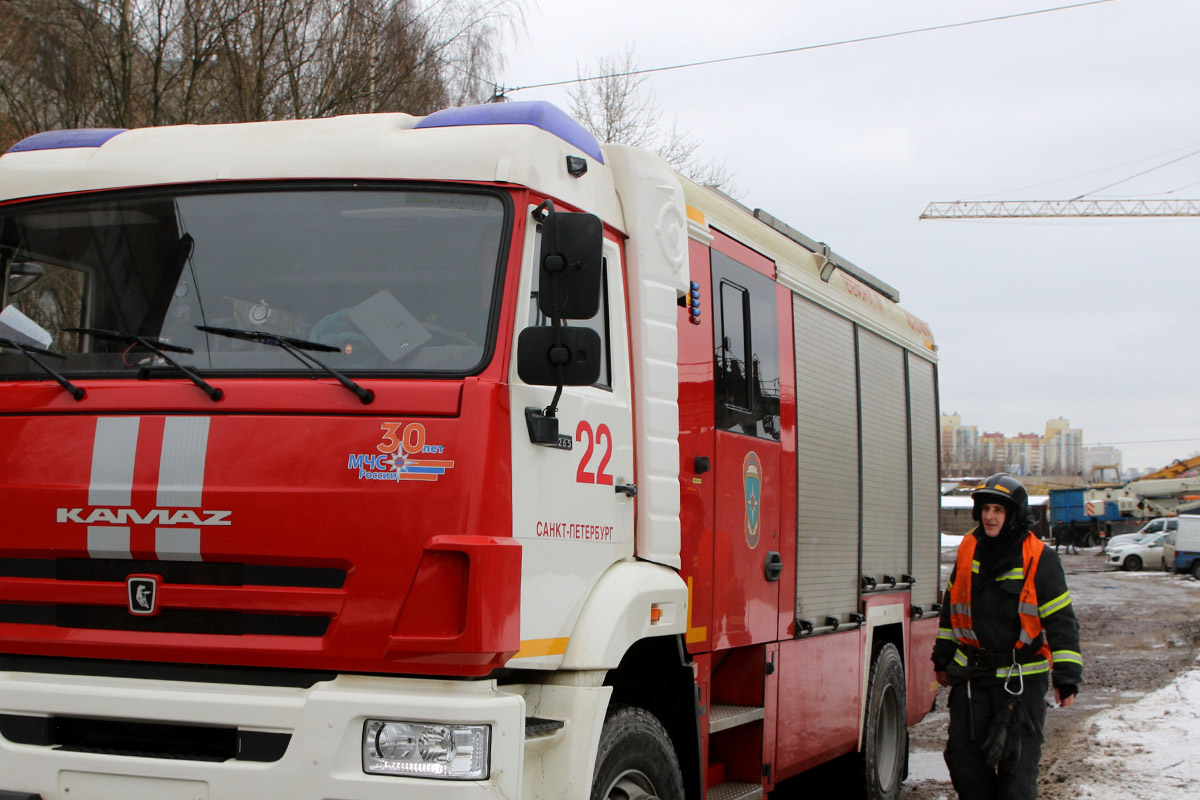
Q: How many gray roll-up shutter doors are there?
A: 3